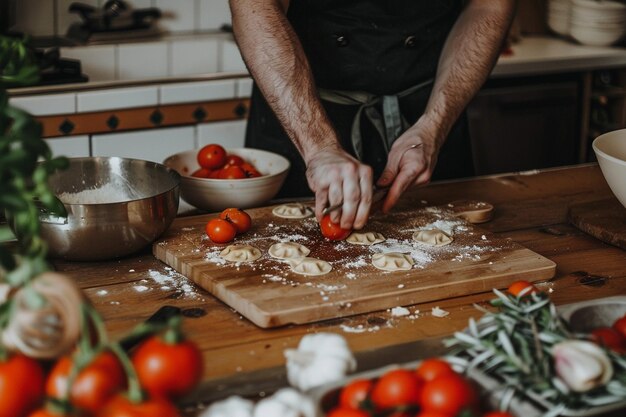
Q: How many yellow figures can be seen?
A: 7